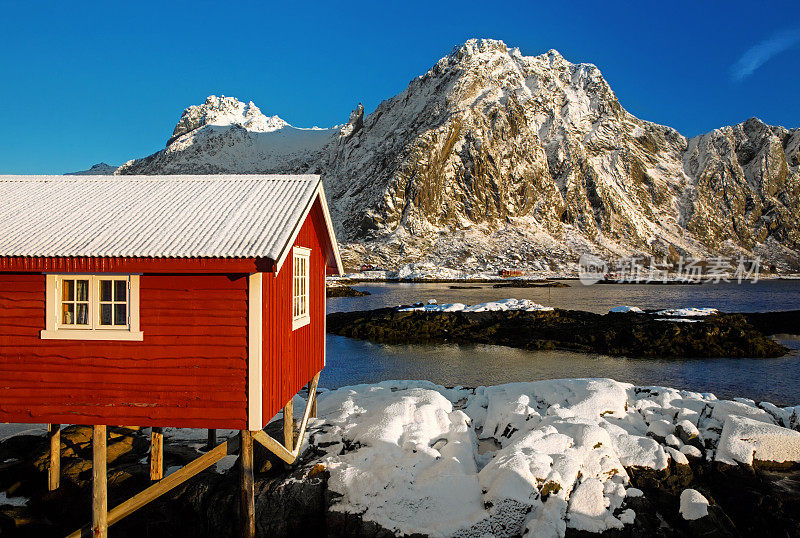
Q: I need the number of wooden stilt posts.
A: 7